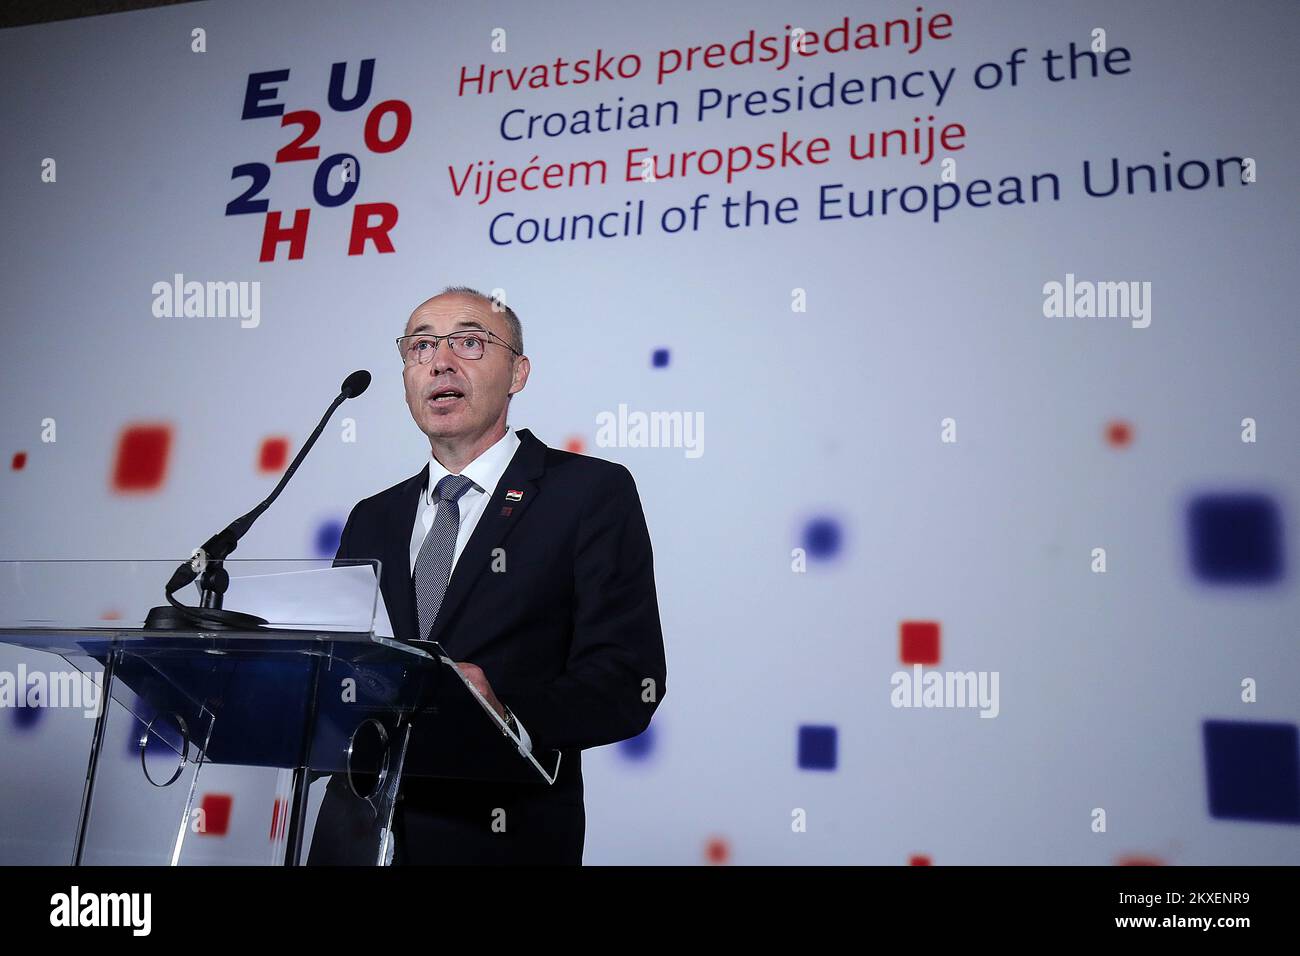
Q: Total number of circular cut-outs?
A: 2